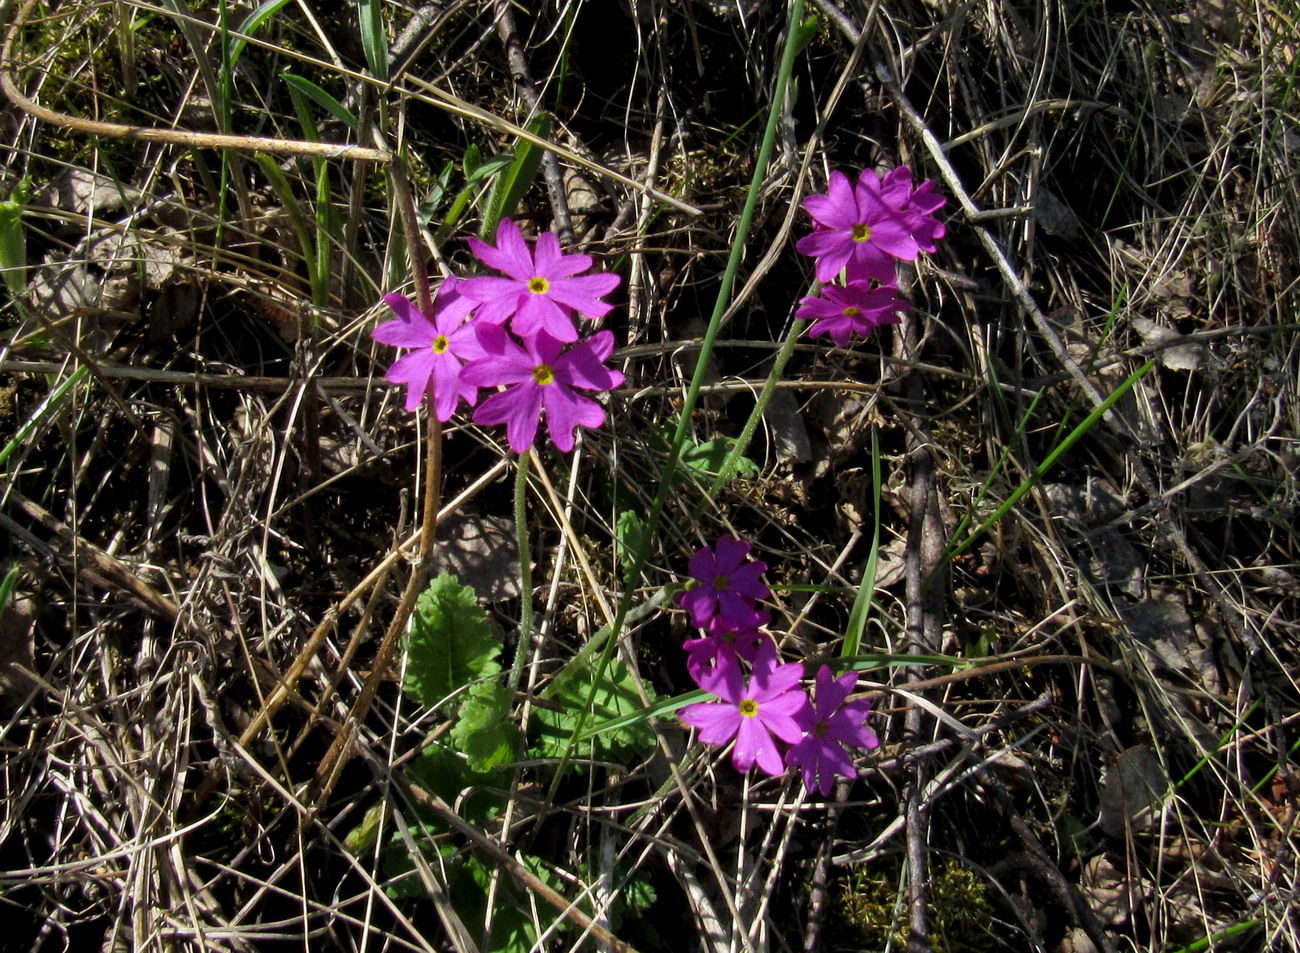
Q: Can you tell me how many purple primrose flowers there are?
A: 10